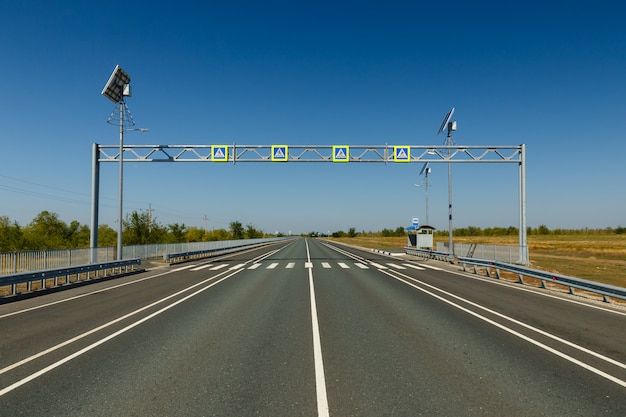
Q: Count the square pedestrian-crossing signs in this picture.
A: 4